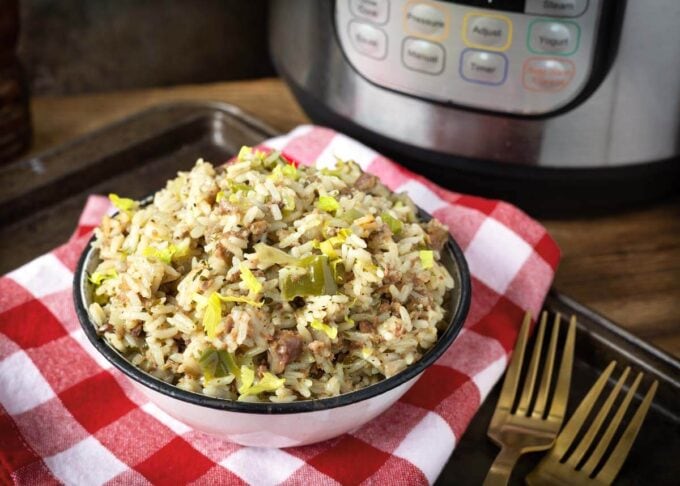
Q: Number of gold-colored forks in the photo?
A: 2